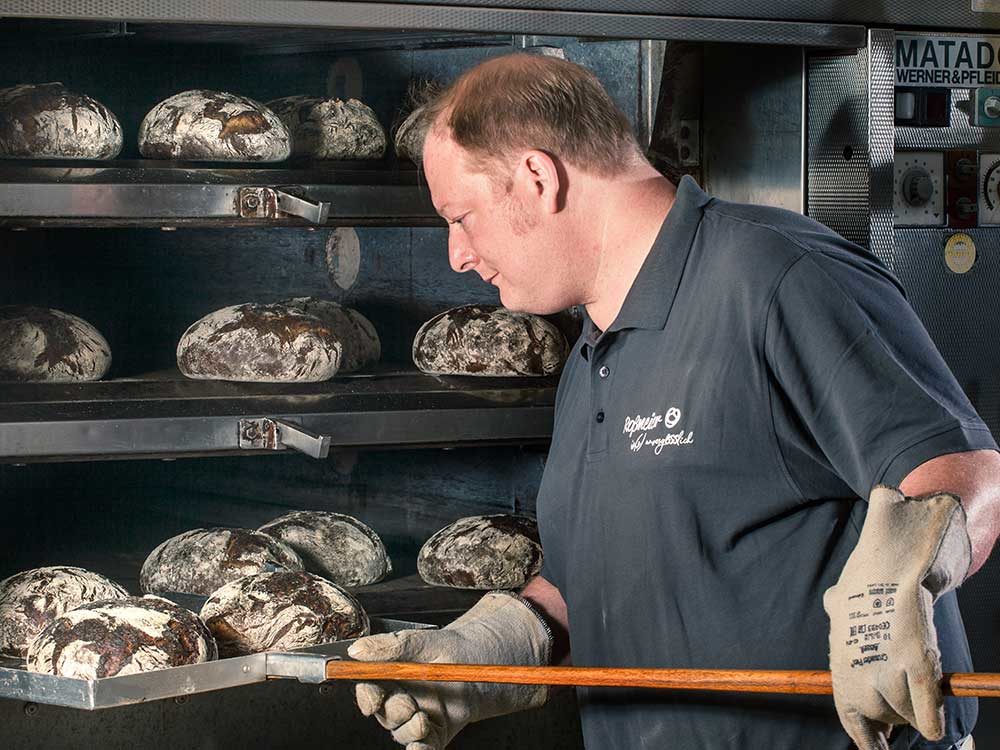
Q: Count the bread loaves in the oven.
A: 14